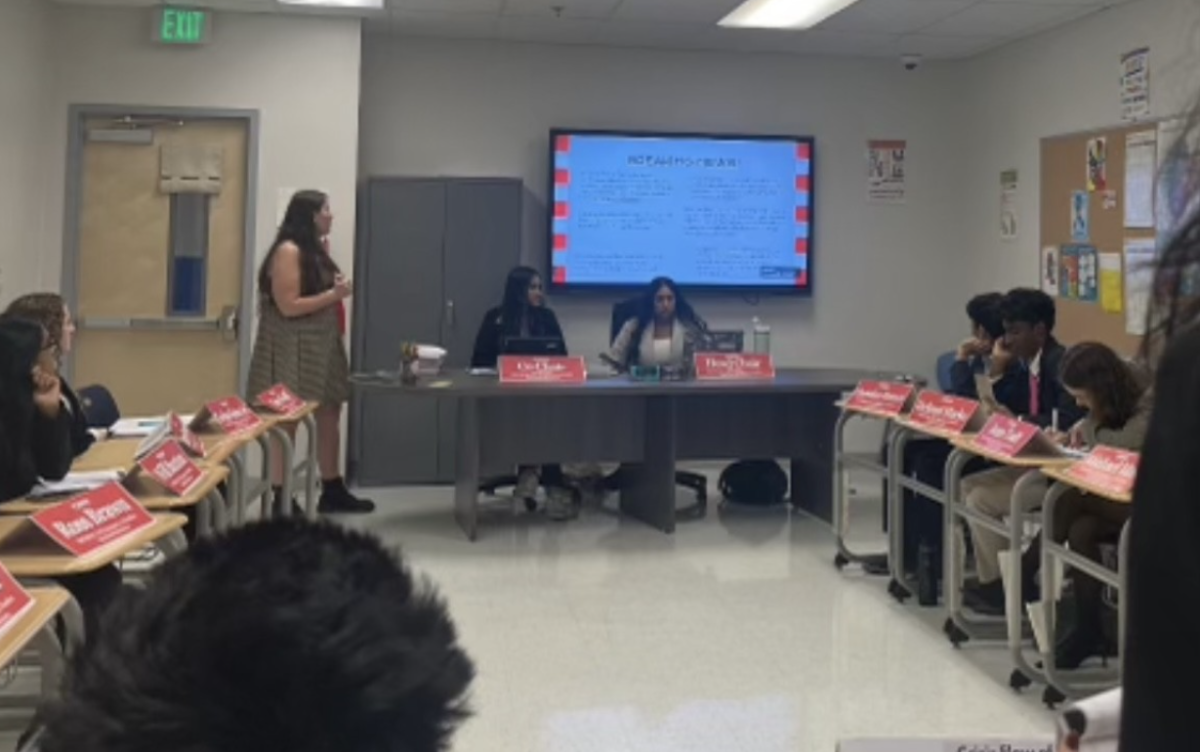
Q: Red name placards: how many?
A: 12